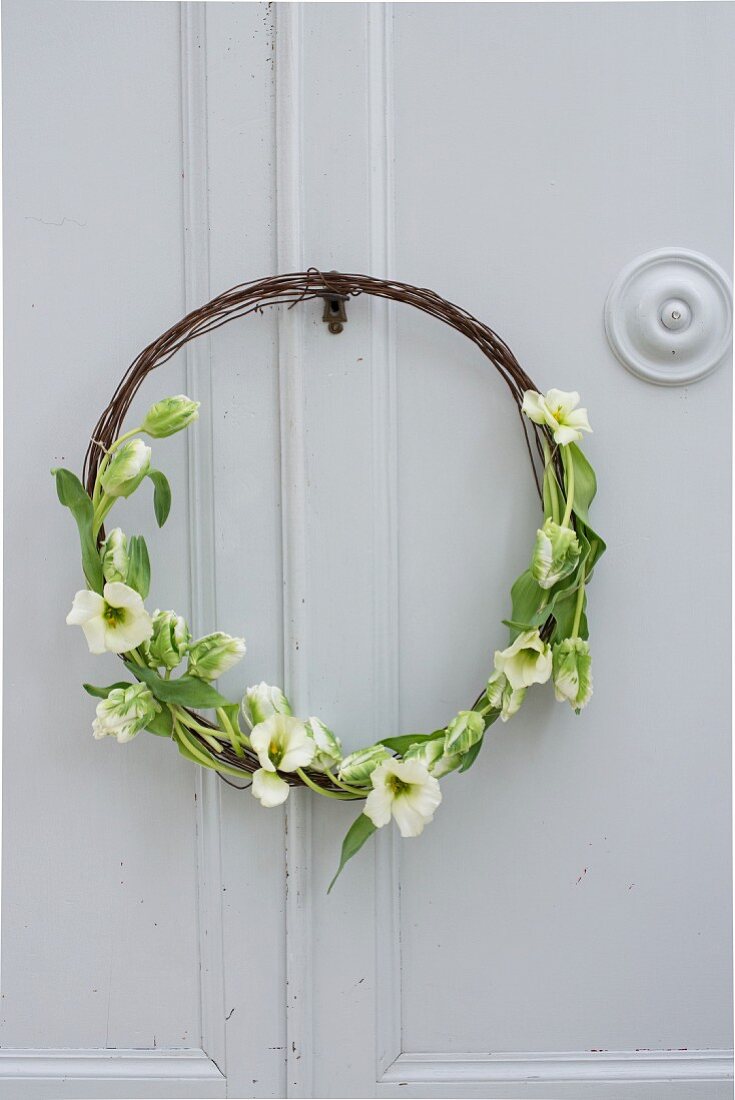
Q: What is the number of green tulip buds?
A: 14